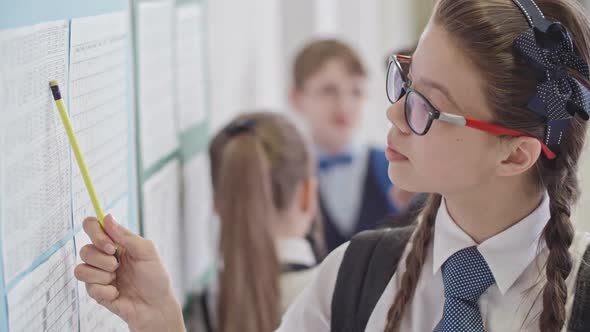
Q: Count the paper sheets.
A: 8